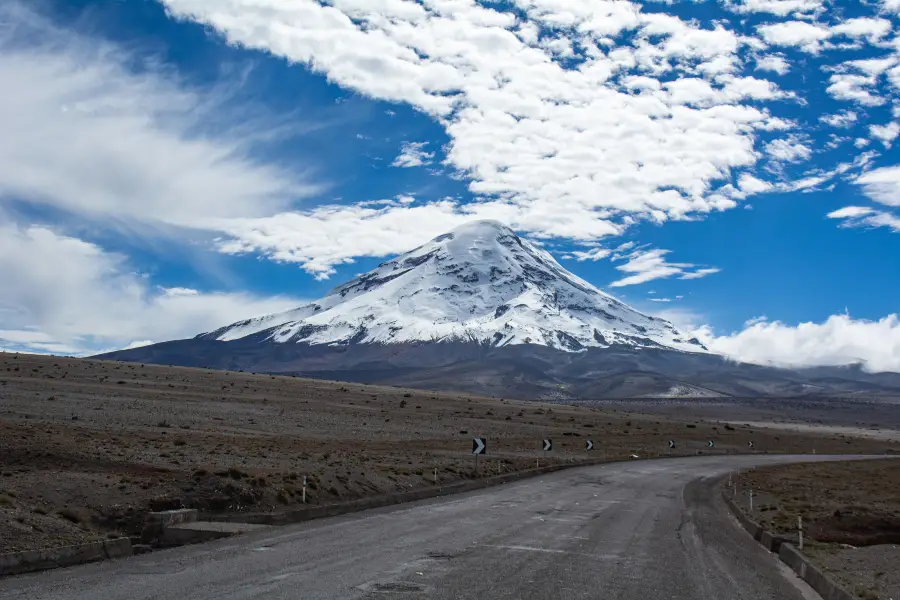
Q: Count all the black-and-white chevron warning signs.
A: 6